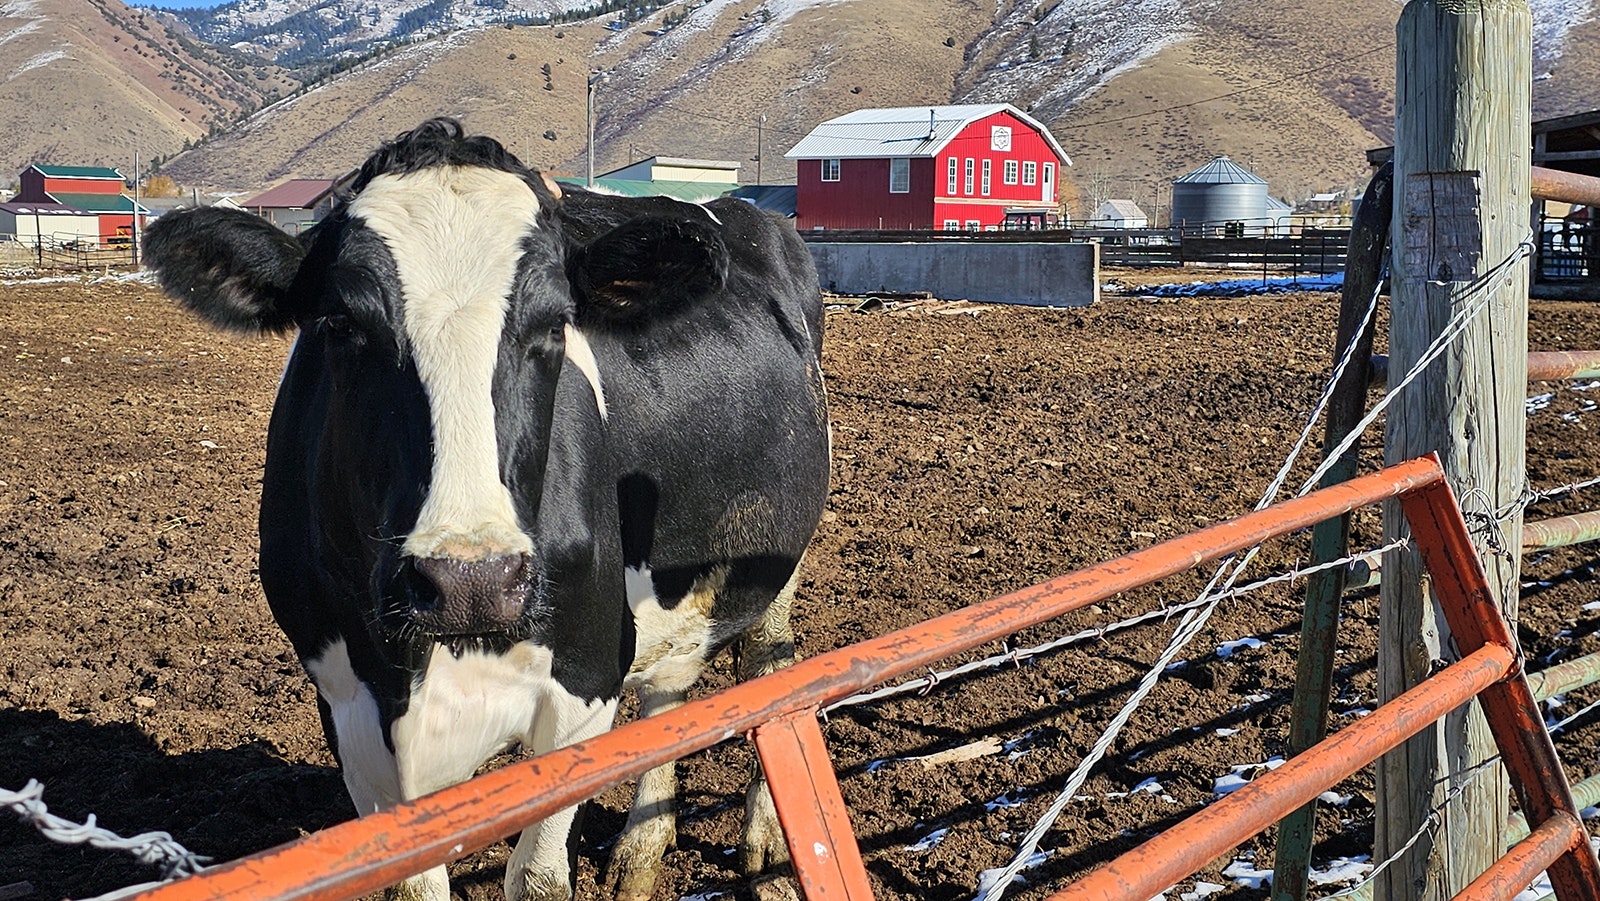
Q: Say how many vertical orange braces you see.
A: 2